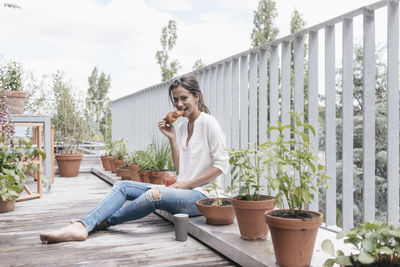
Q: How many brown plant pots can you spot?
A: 12